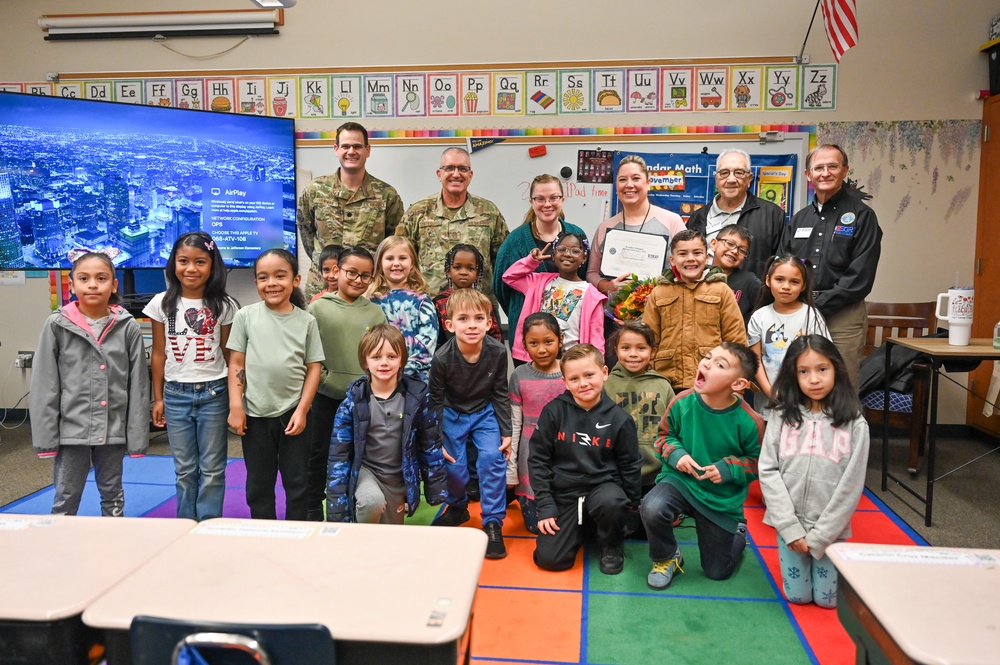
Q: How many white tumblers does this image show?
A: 1